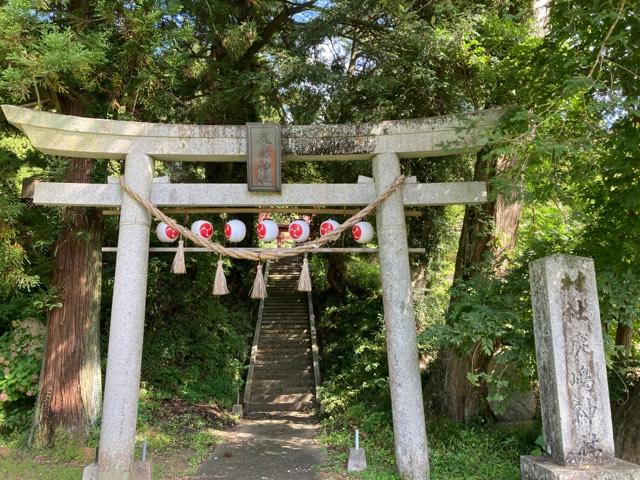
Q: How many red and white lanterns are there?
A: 7